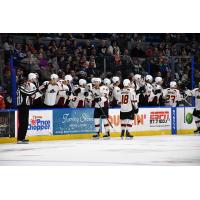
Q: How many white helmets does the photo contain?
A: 13